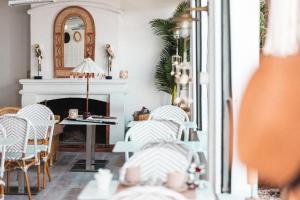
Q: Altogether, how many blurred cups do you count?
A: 2